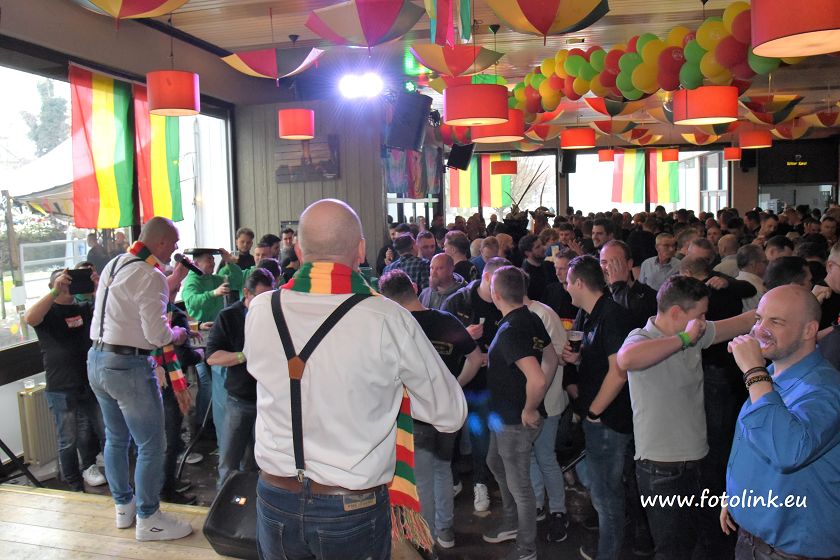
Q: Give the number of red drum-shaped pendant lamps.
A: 12